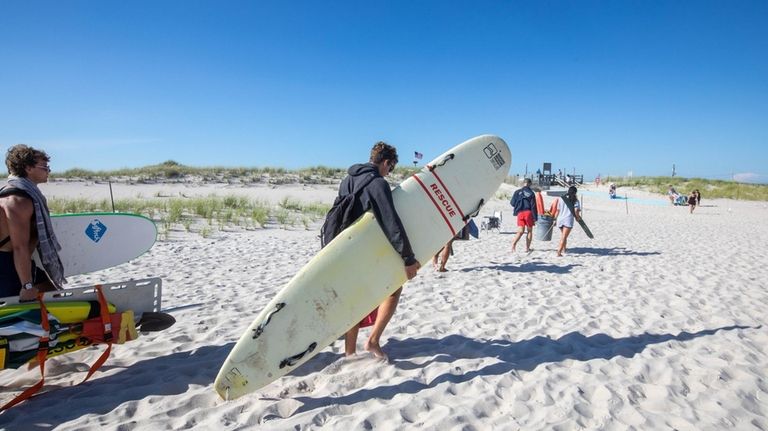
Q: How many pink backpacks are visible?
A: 0